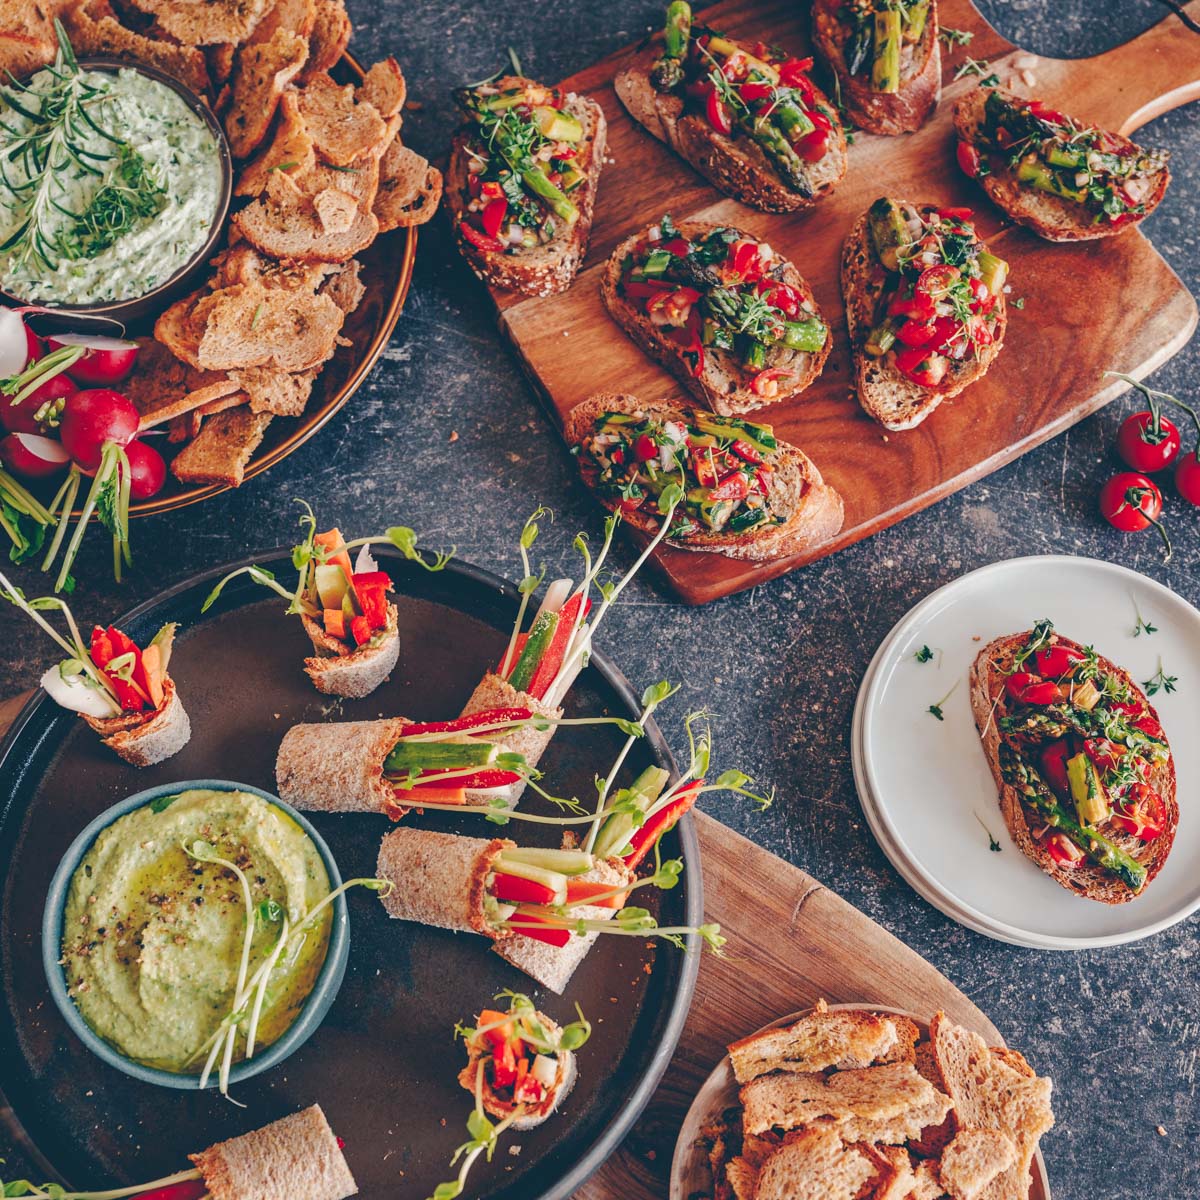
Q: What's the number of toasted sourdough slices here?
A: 8